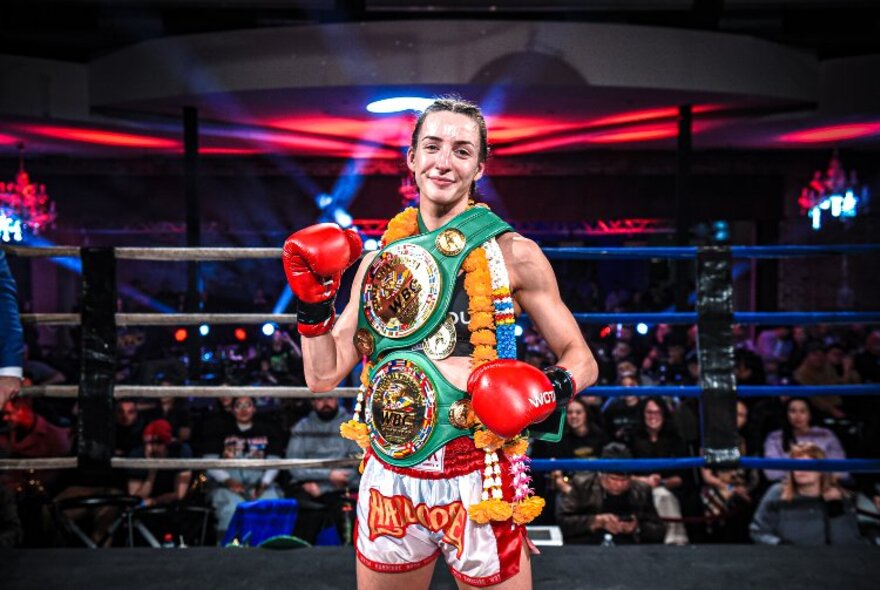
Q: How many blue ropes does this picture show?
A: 4